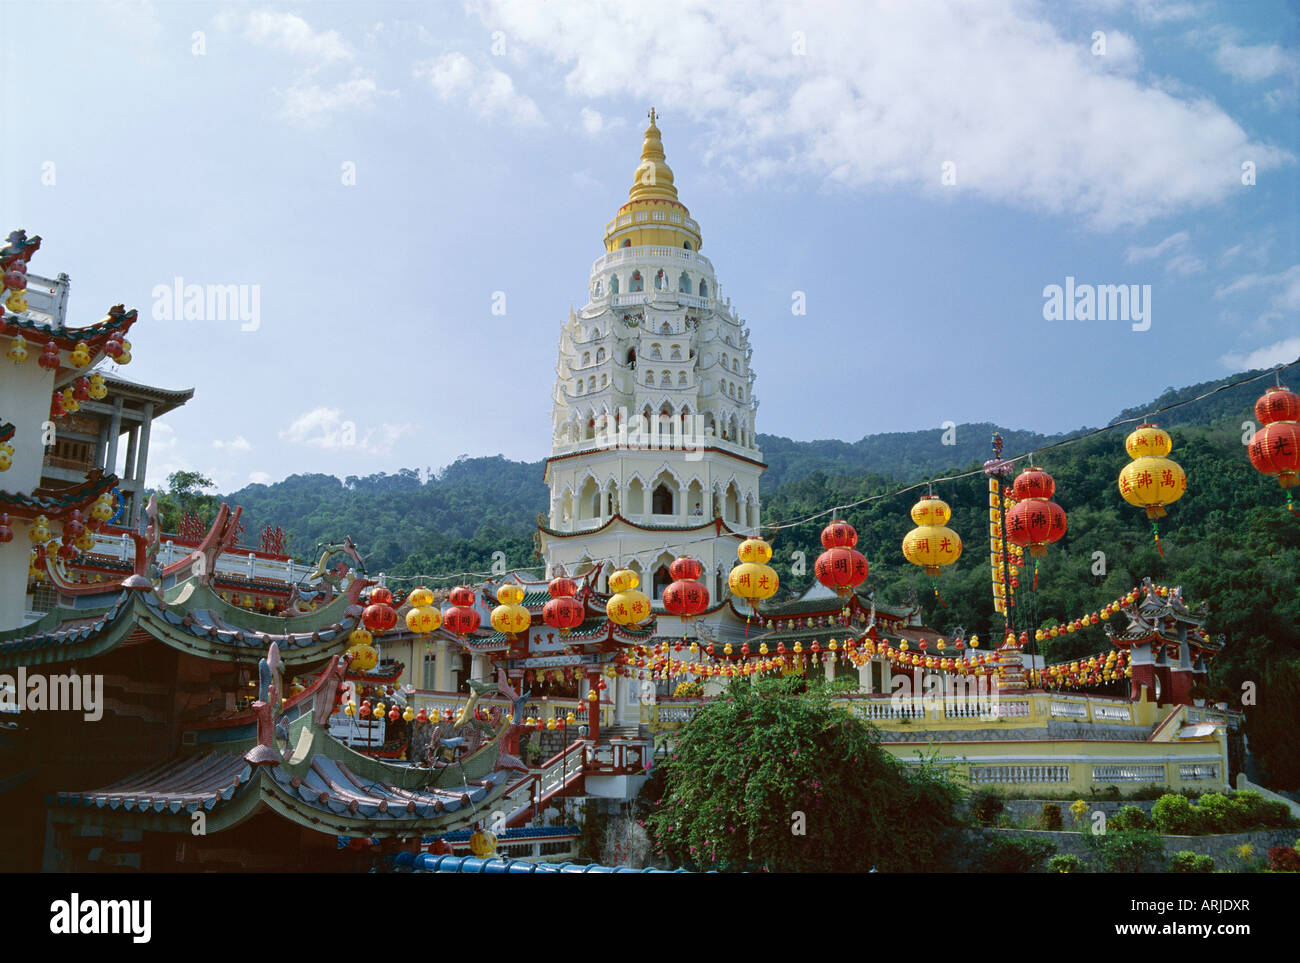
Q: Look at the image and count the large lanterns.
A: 14